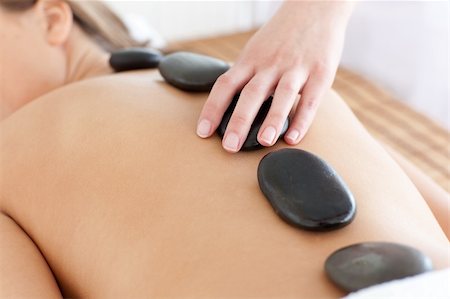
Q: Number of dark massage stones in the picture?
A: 5